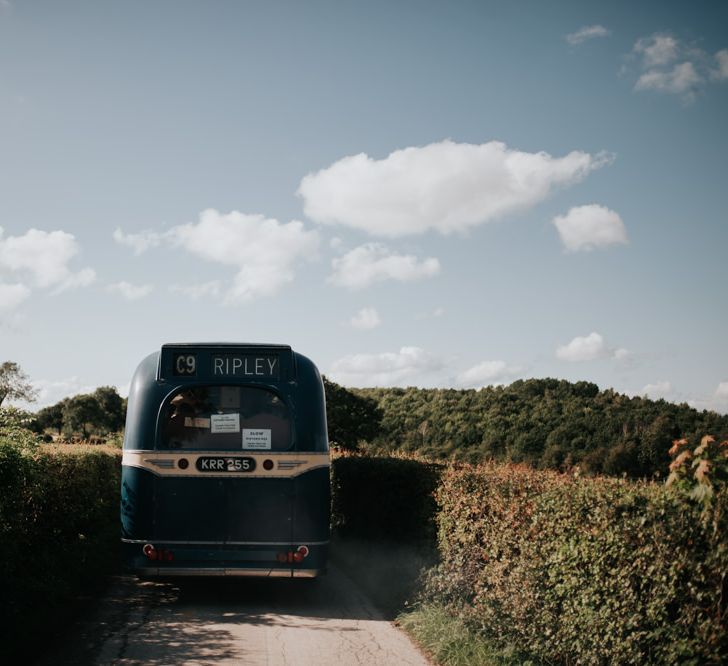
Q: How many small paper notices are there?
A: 2